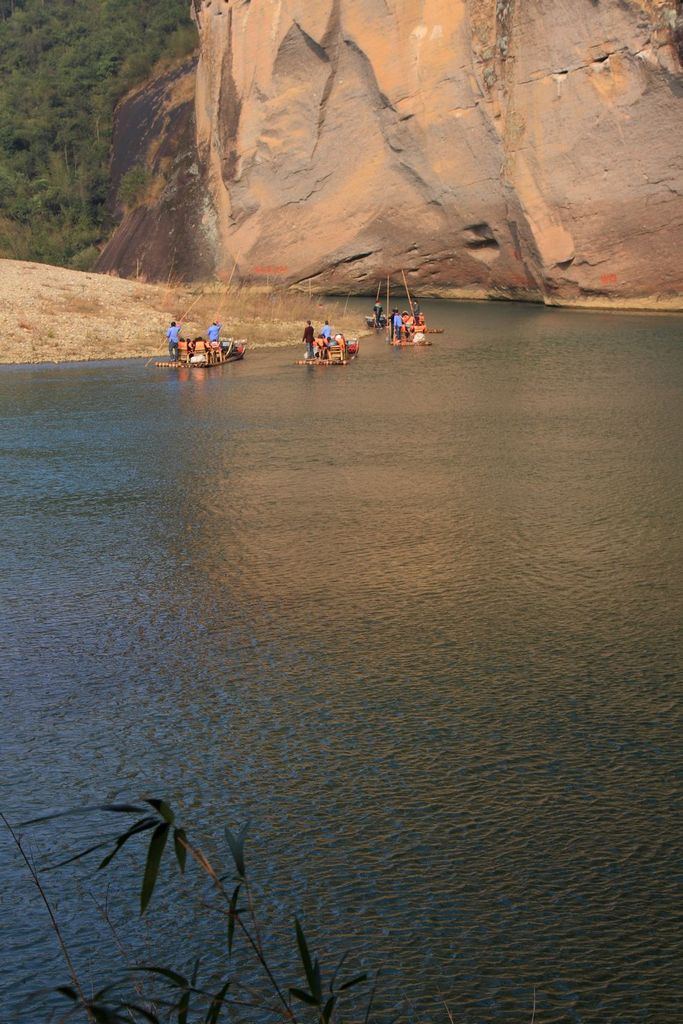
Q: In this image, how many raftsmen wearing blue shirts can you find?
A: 4